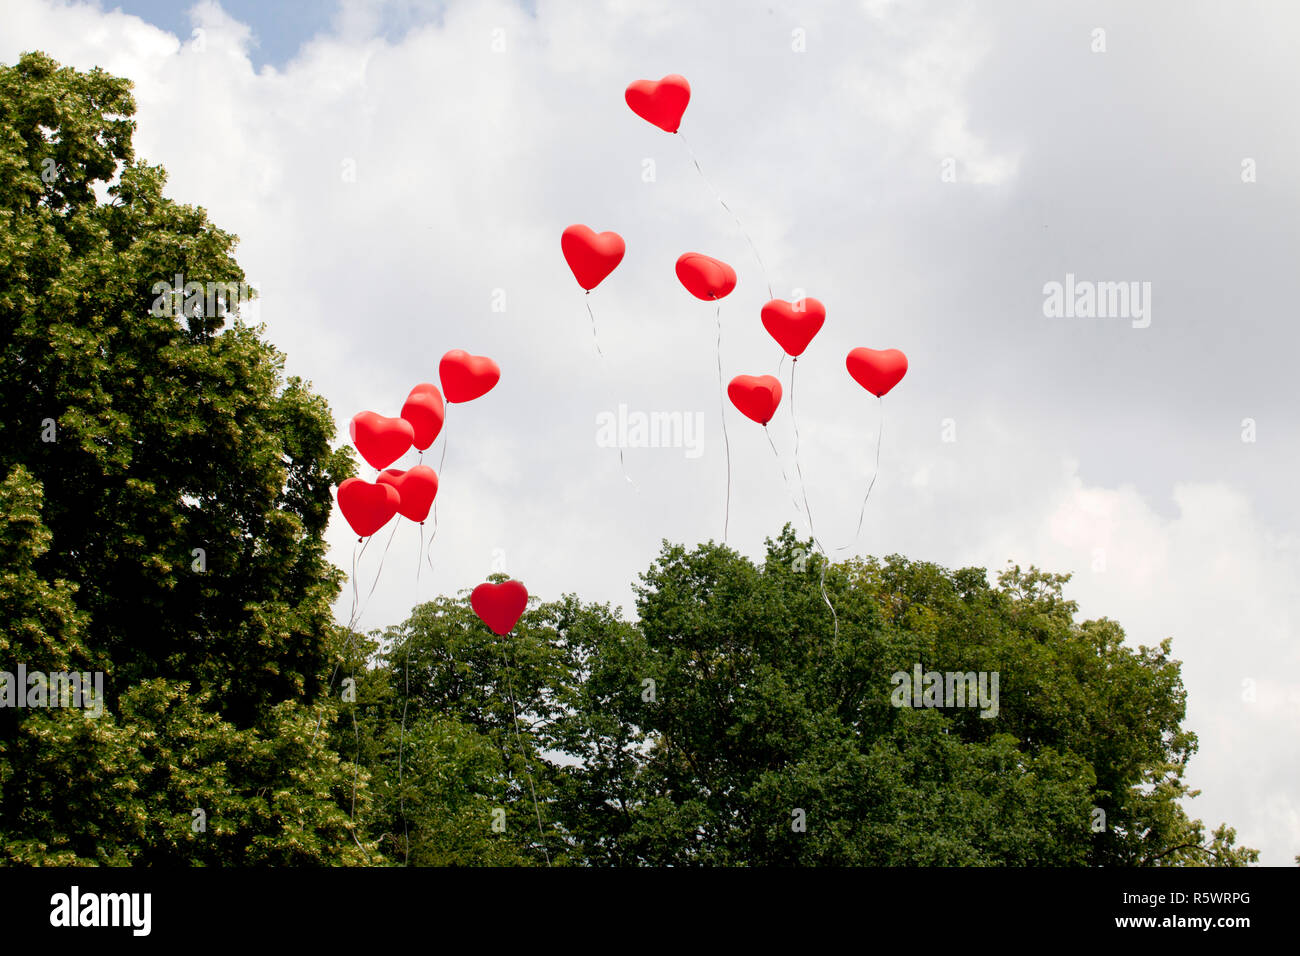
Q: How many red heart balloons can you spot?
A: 12